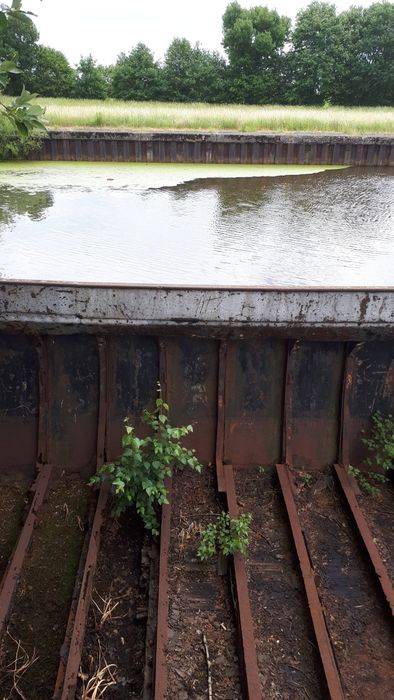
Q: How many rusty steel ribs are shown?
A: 6